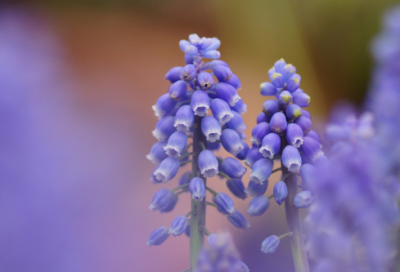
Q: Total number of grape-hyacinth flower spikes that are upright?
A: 2